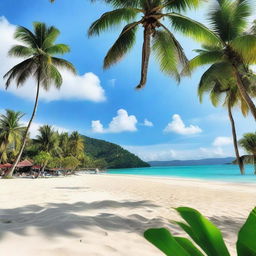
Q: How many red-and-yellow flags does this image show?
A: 0